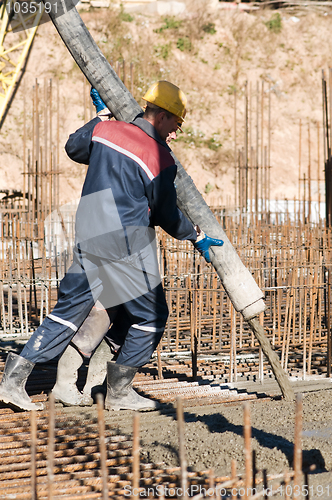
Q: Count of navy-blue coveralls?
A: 1